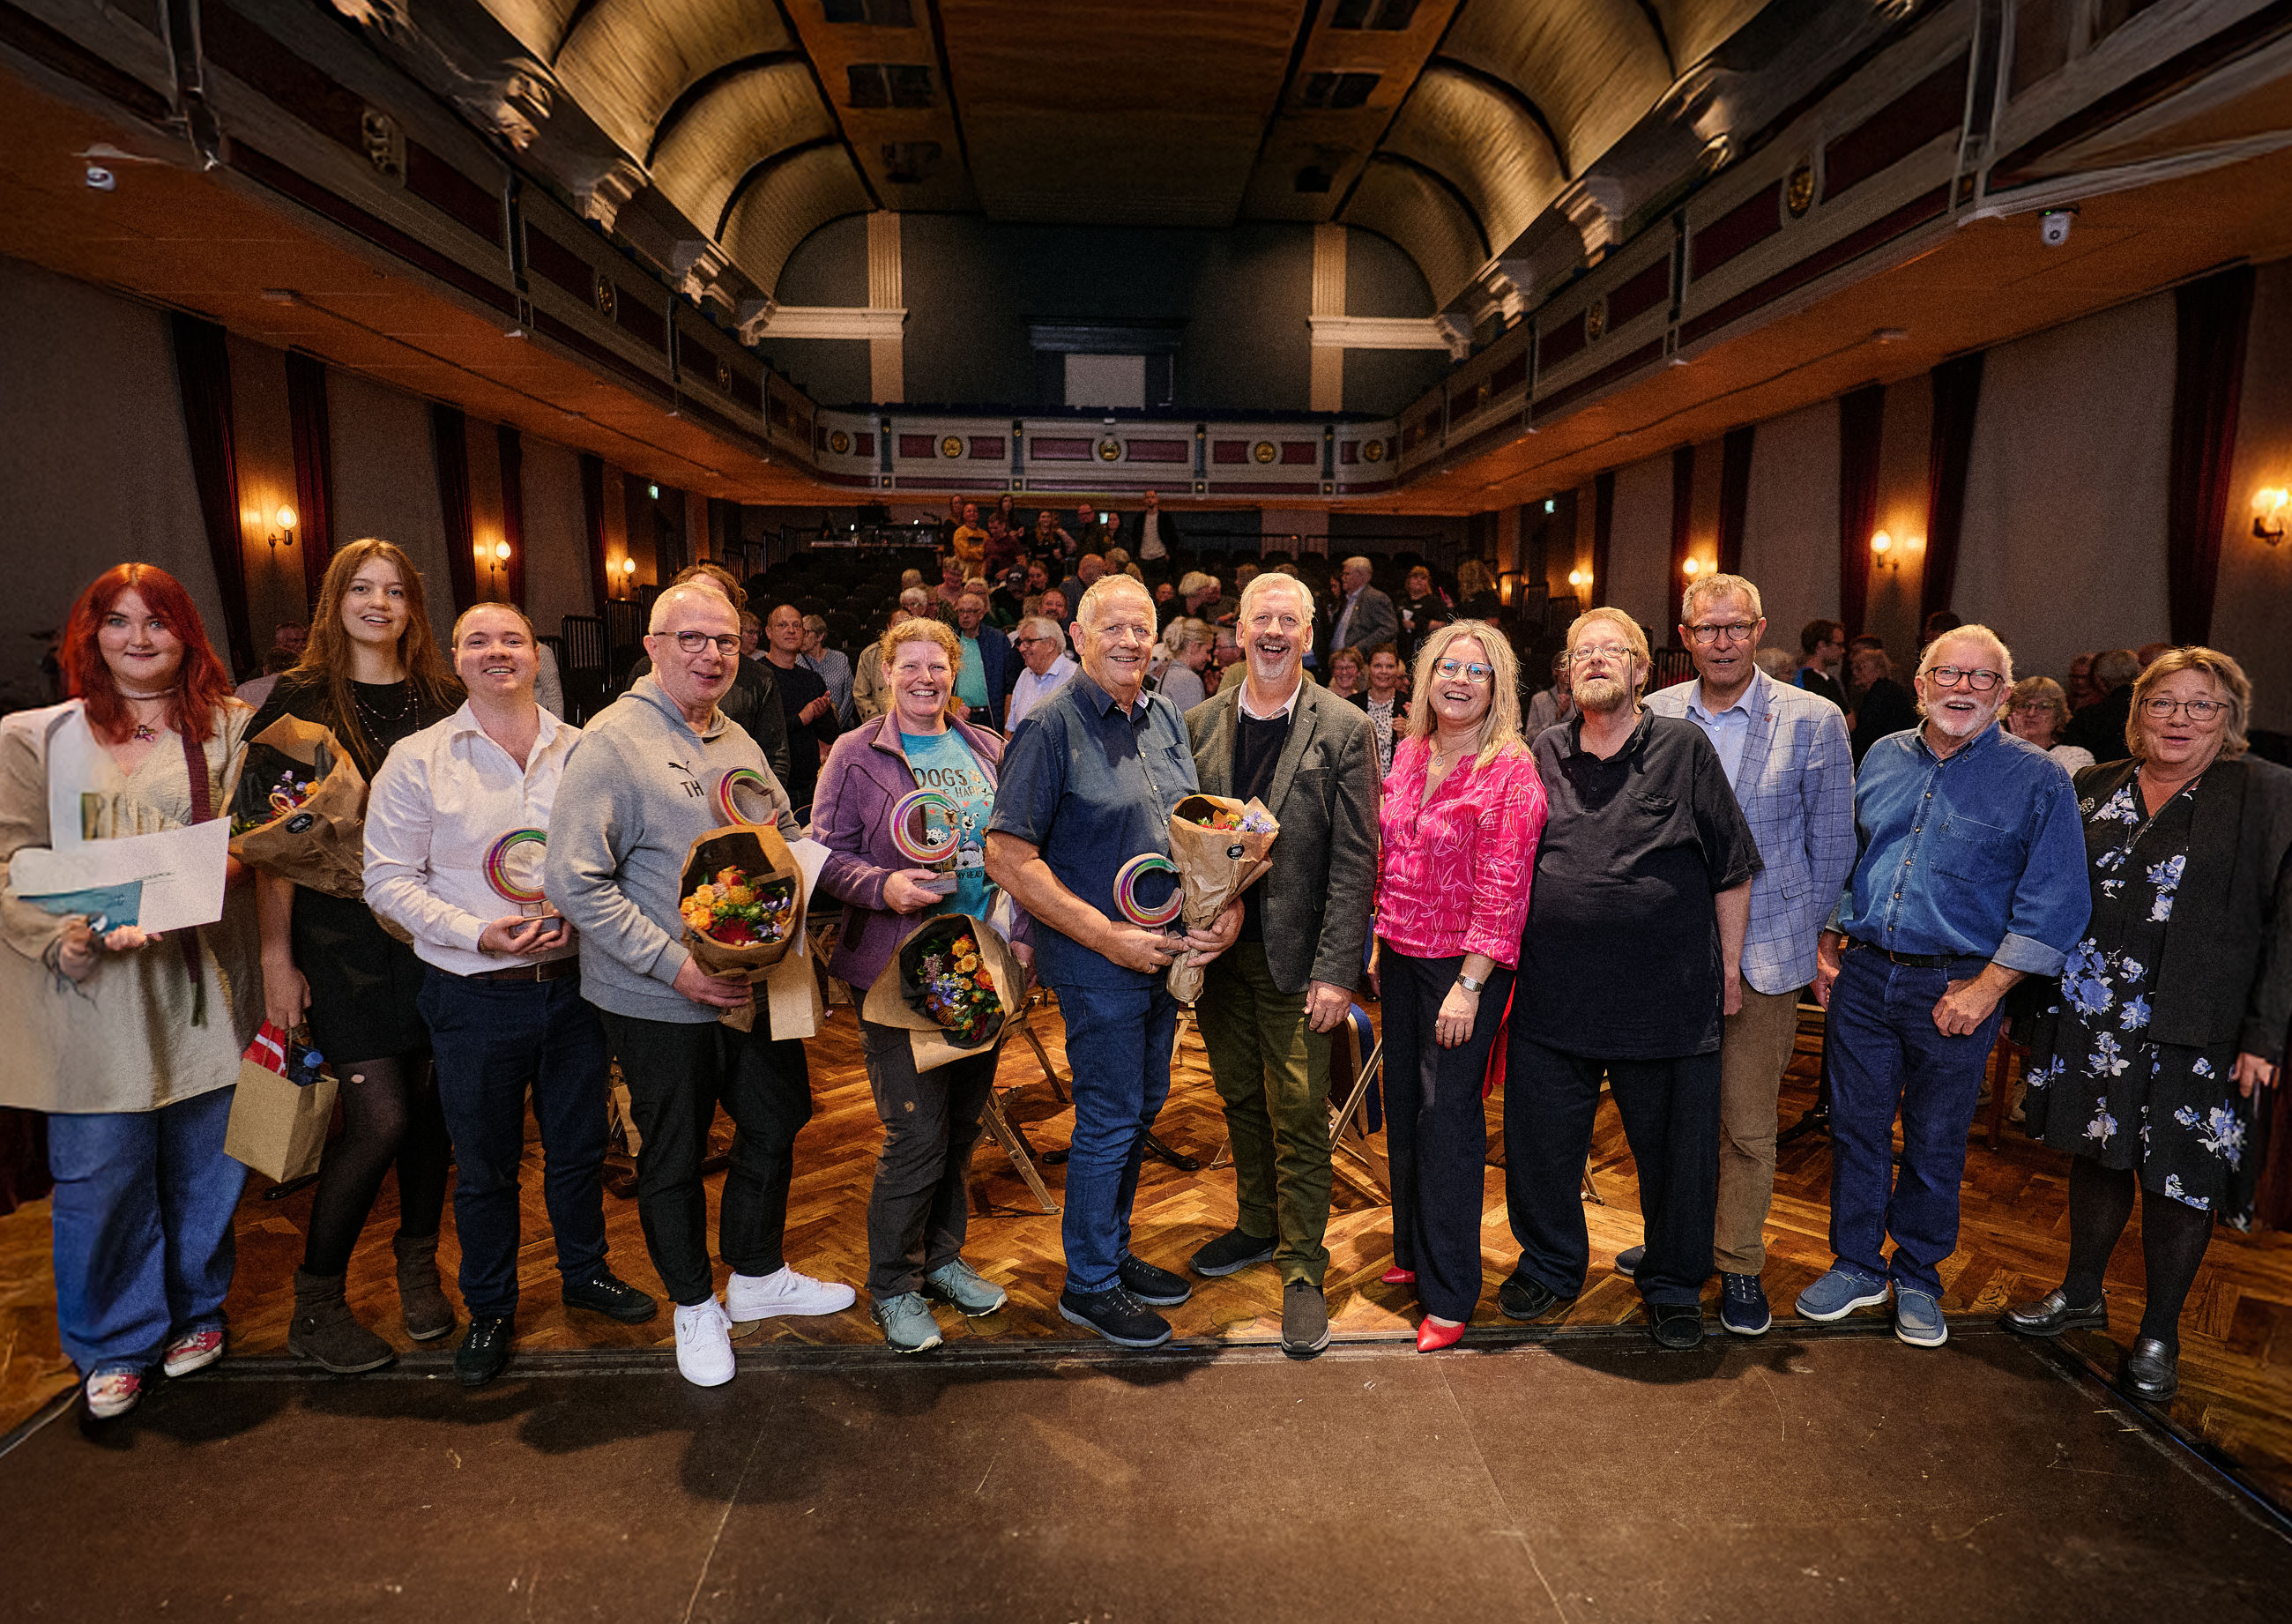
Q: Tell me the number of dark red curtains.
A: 11